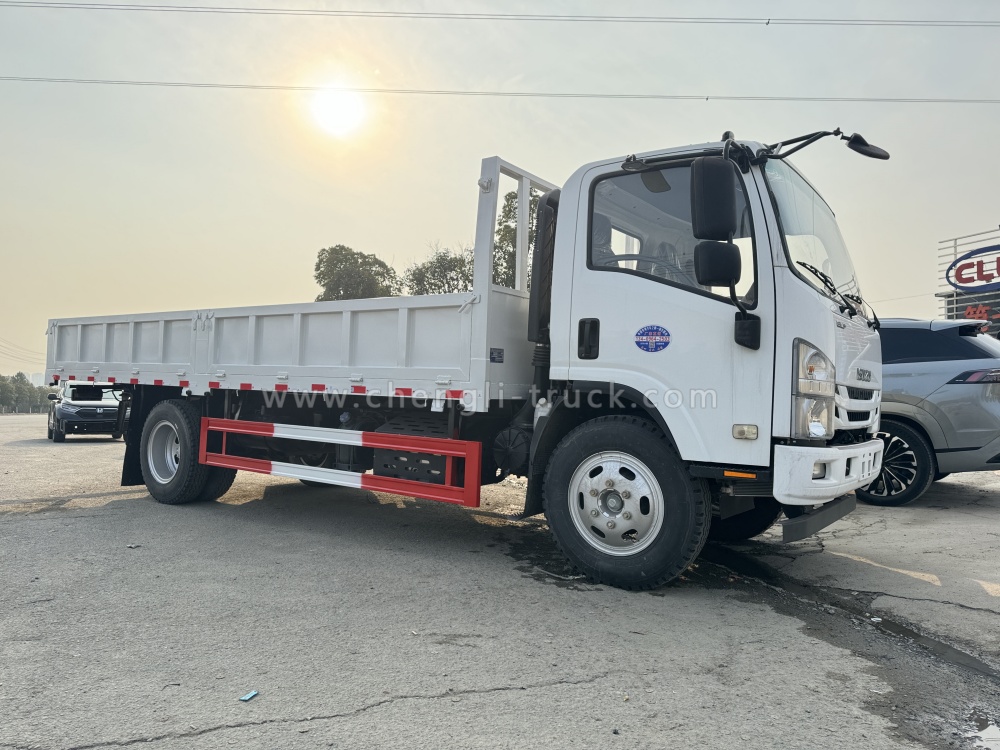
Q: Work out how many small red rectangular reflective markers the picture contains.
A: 14